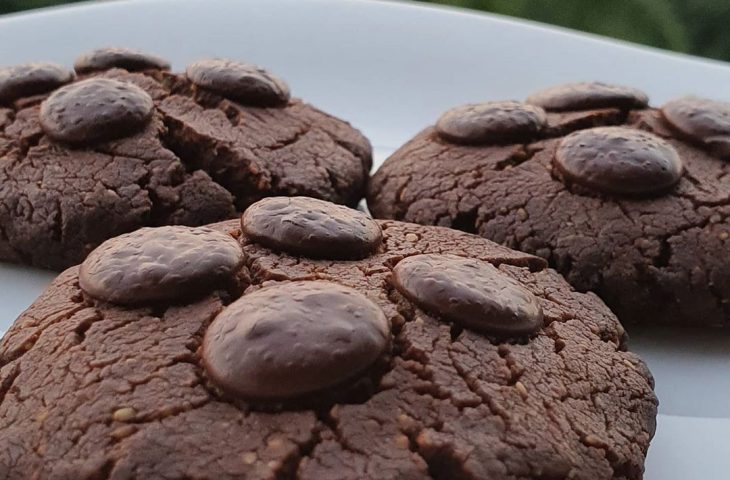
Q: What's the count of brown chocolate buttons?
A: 12